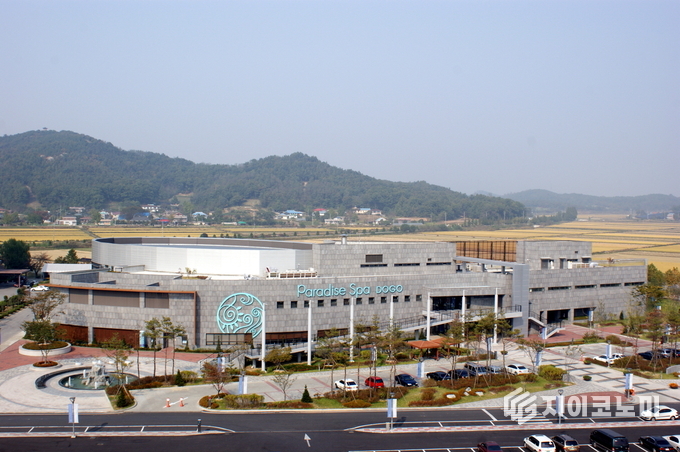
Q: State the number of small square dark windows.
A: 12